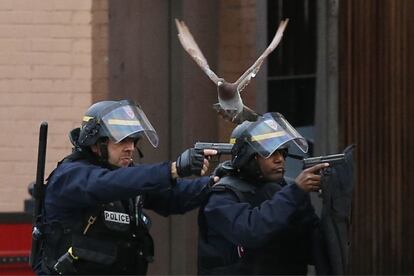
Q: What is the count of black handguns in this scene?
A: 2